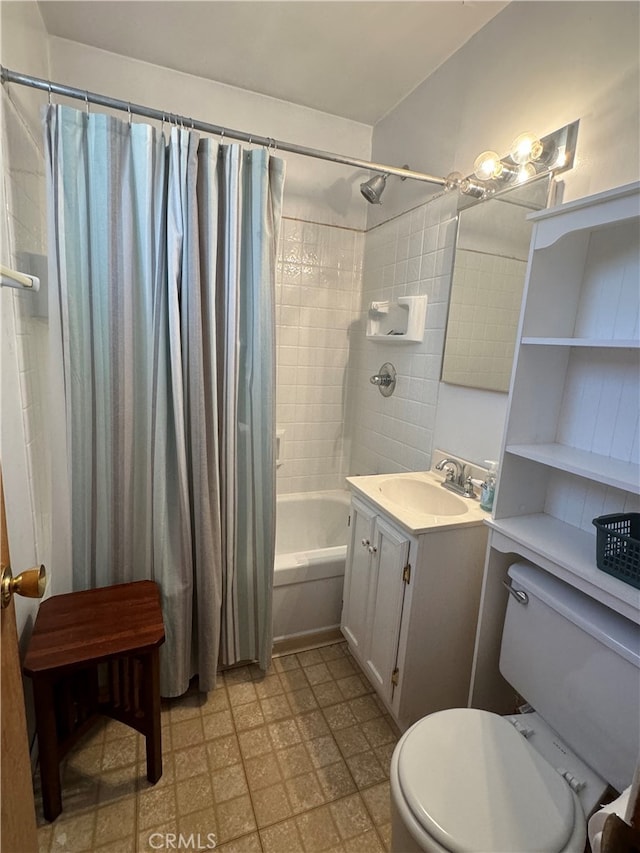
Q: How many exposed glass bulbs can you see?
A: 3